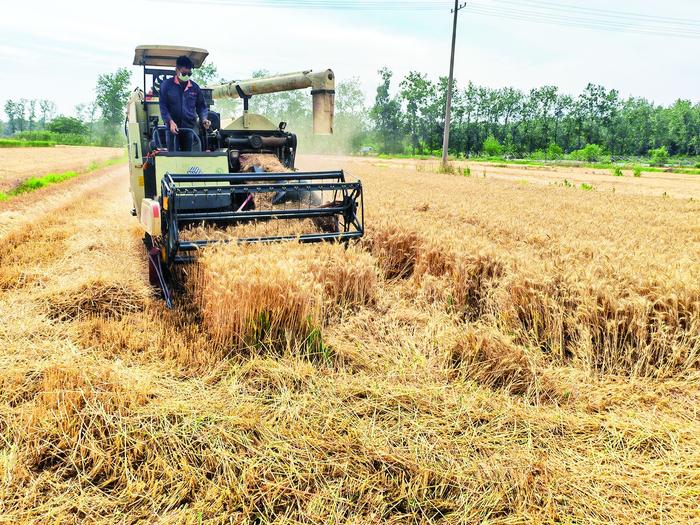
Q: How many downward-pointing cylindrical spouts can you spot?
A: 1